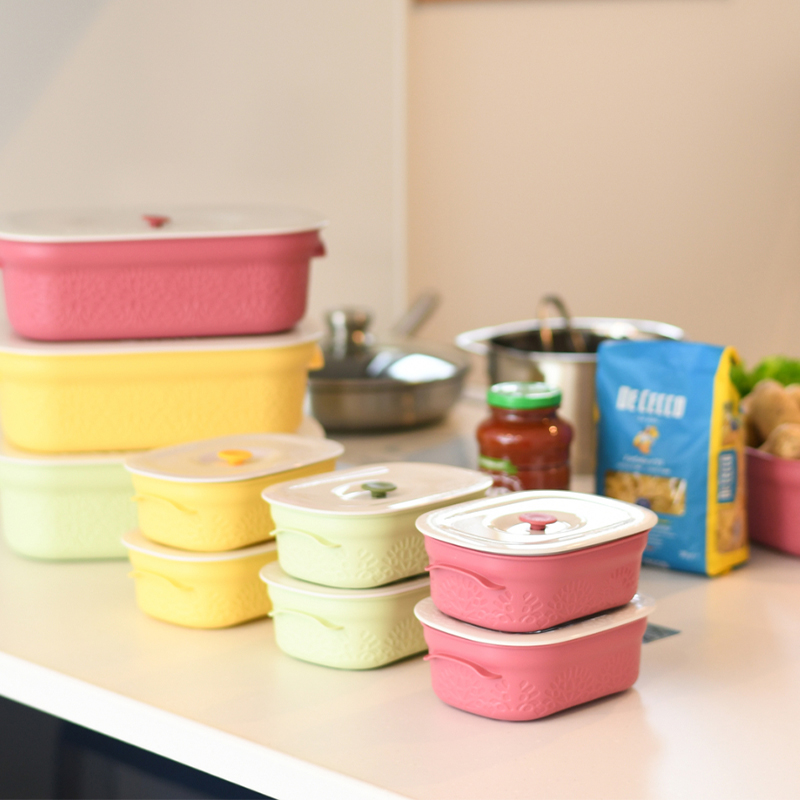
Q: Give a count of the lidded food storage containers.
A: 9